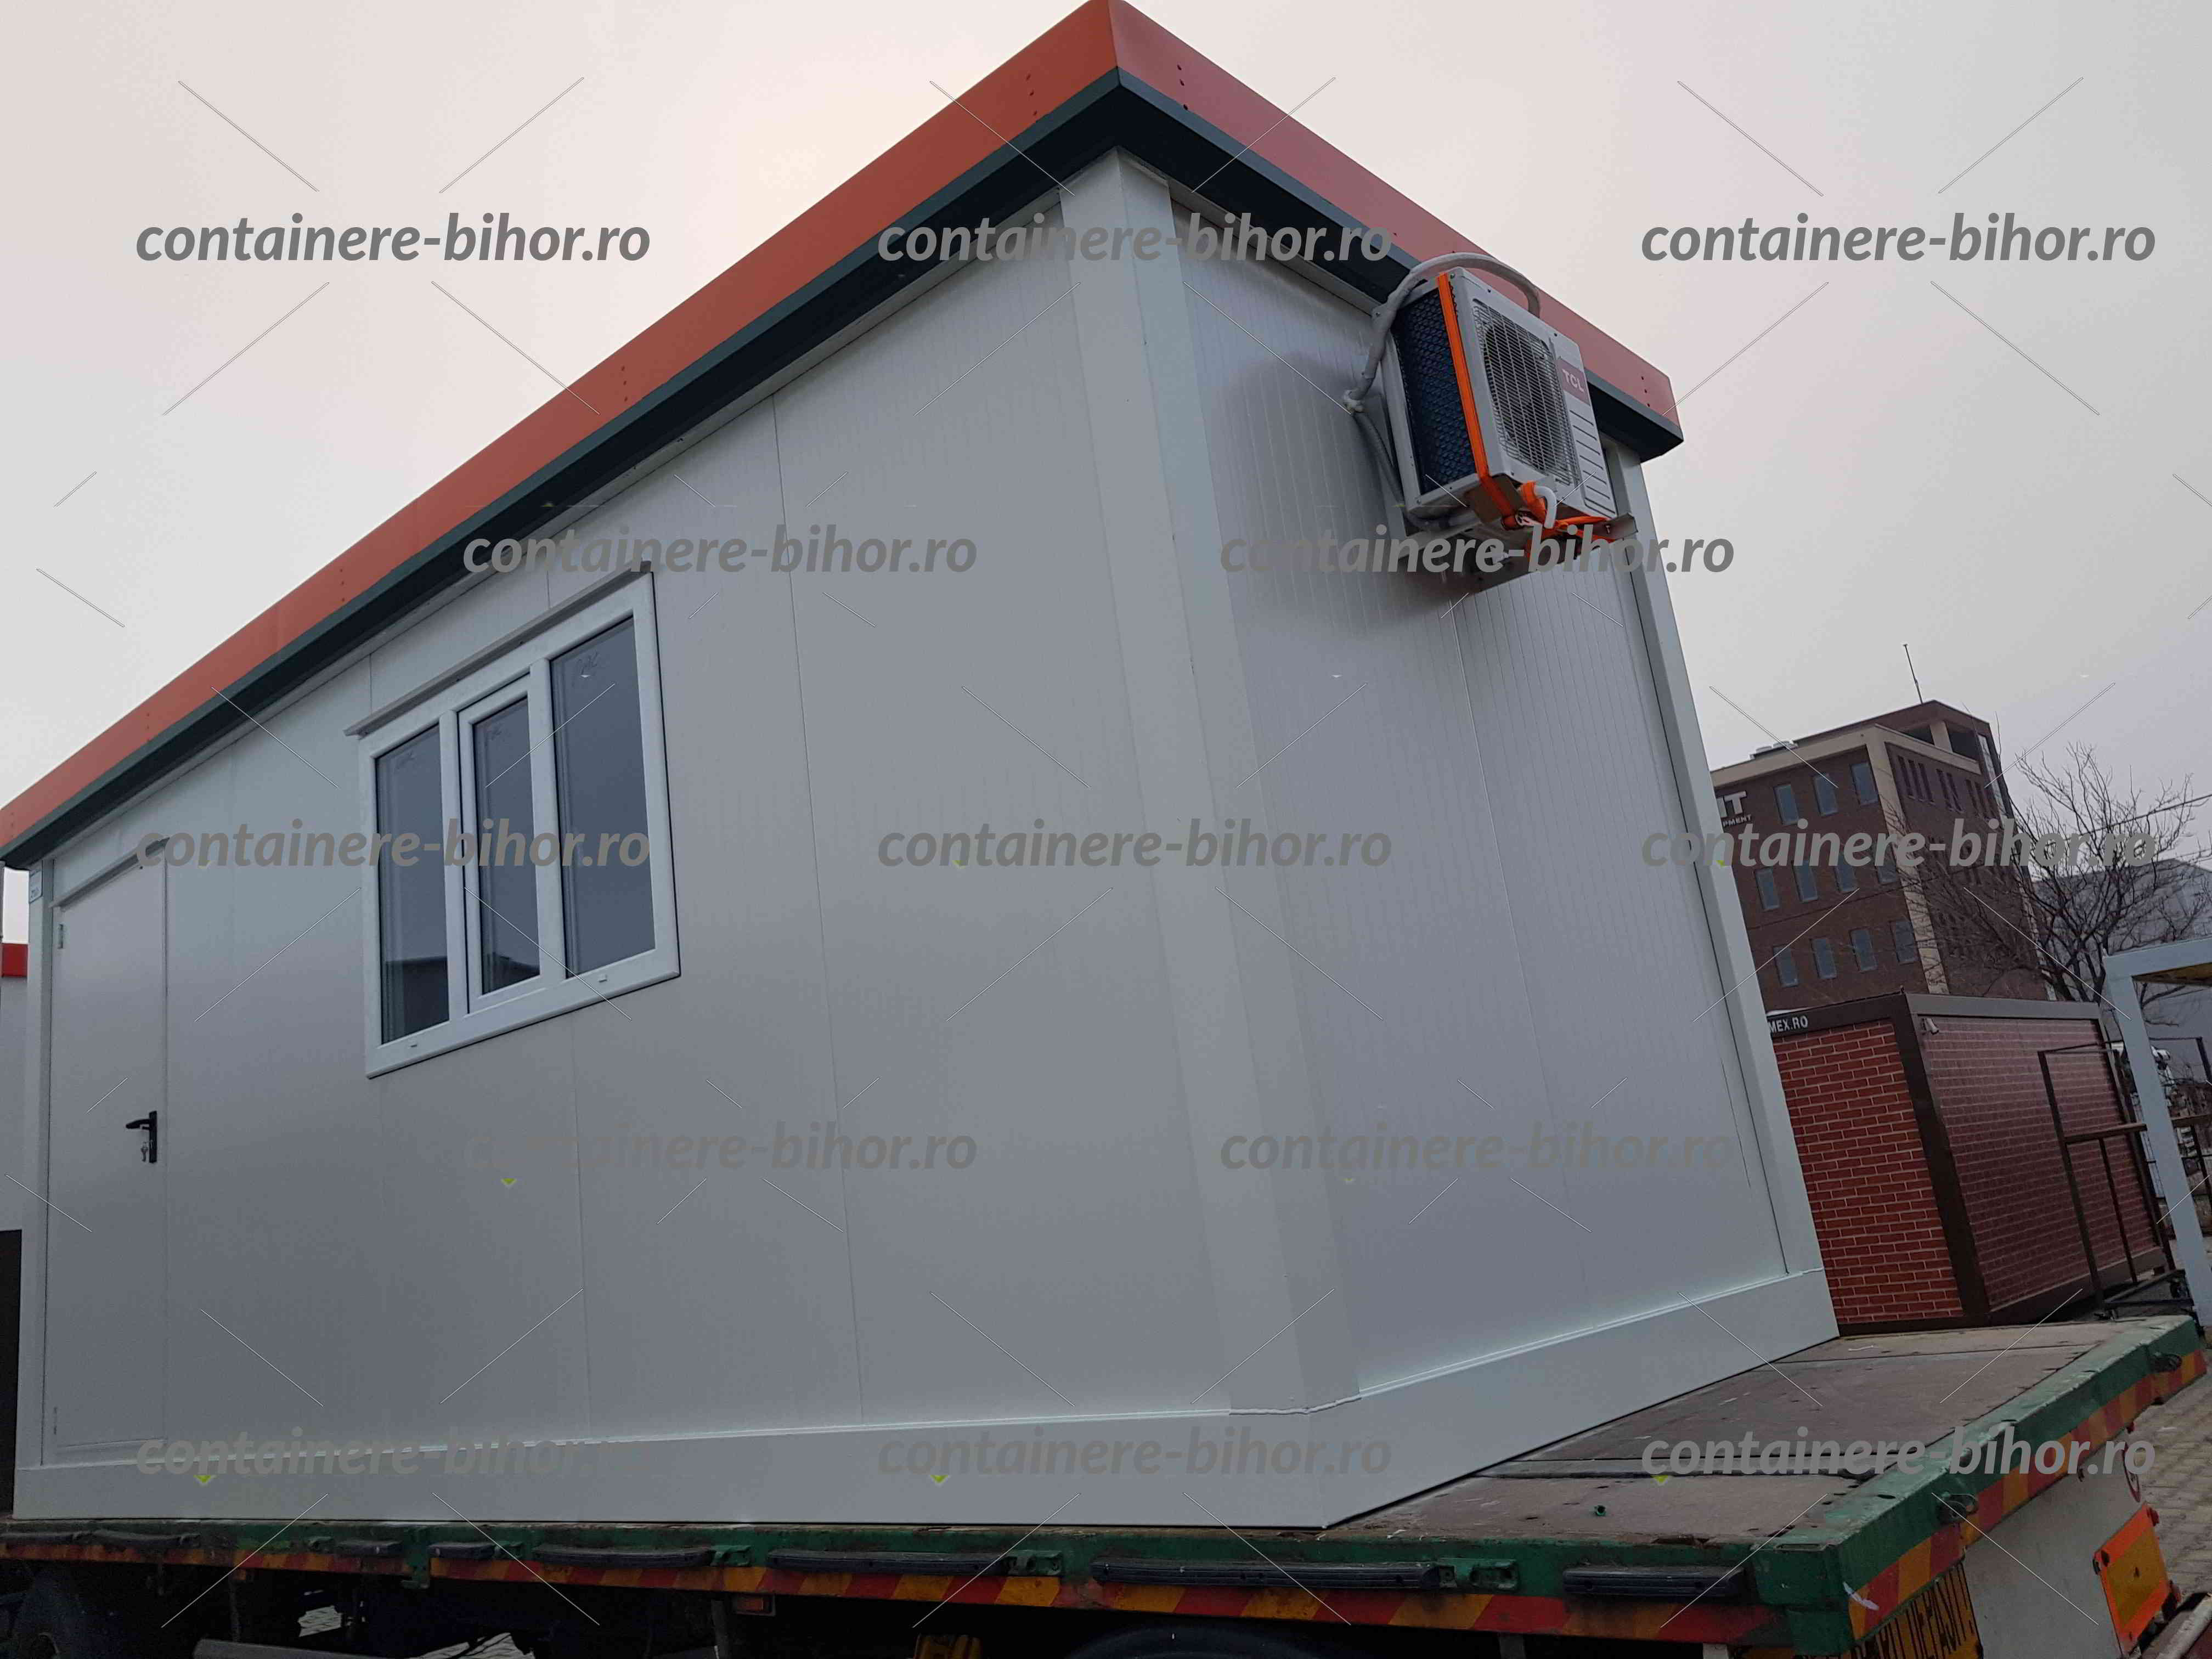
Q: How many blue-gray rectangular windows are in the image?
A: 11